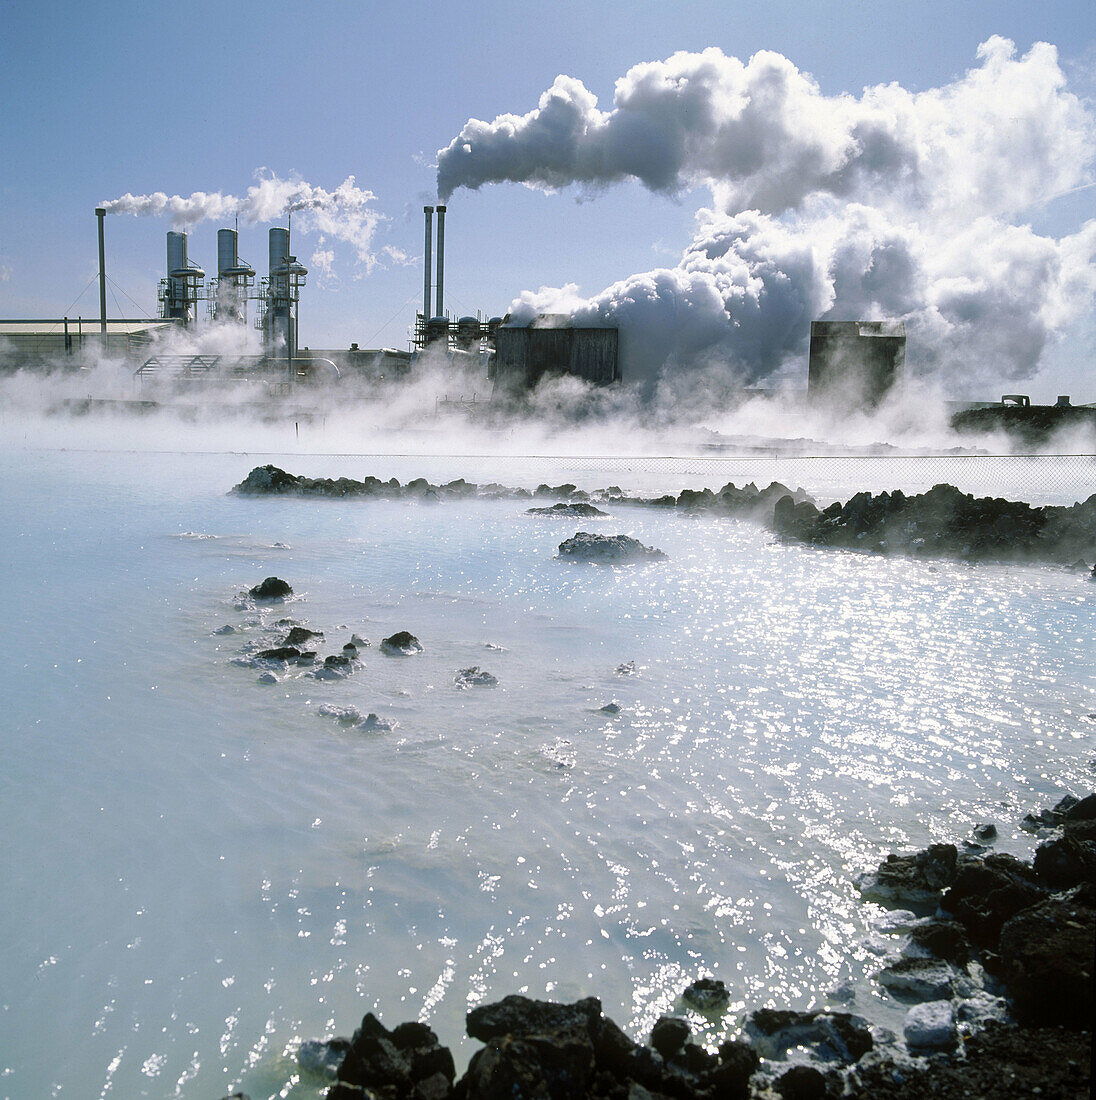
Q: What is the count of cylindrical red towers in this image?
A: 0